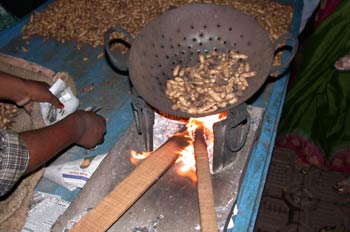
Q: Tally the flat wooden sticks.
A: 2